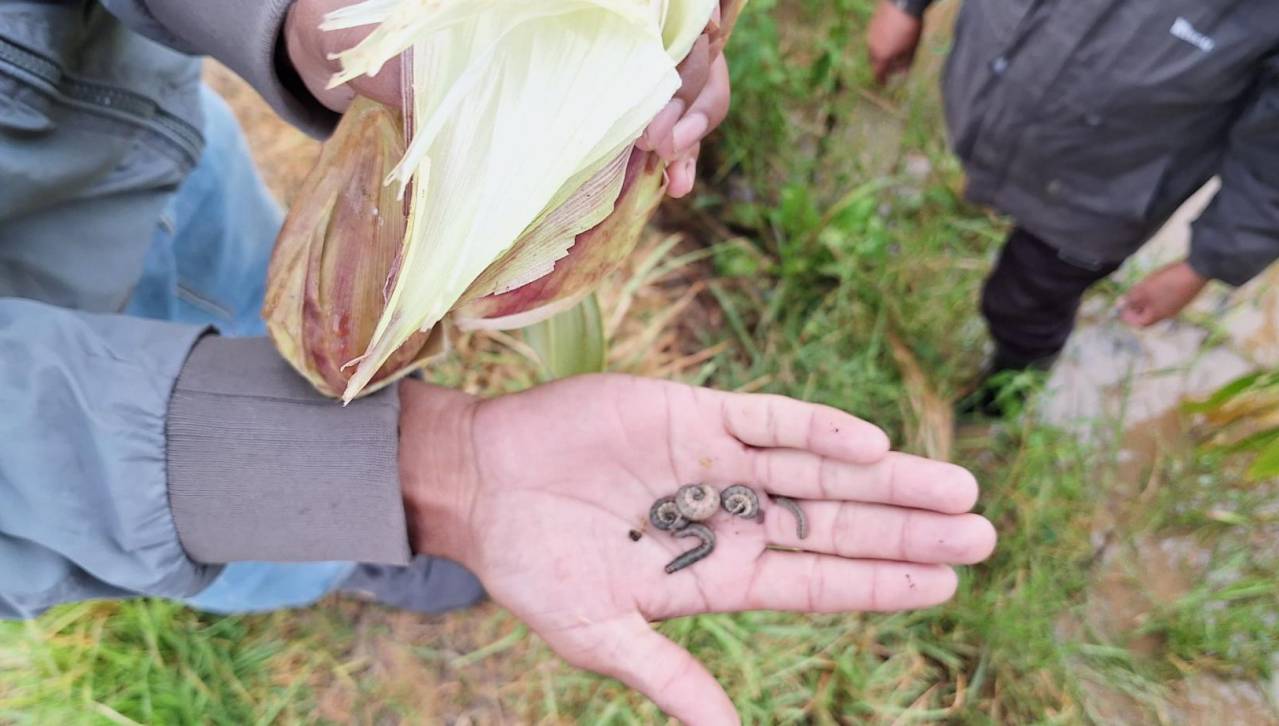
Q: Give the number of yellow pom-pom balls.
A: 0